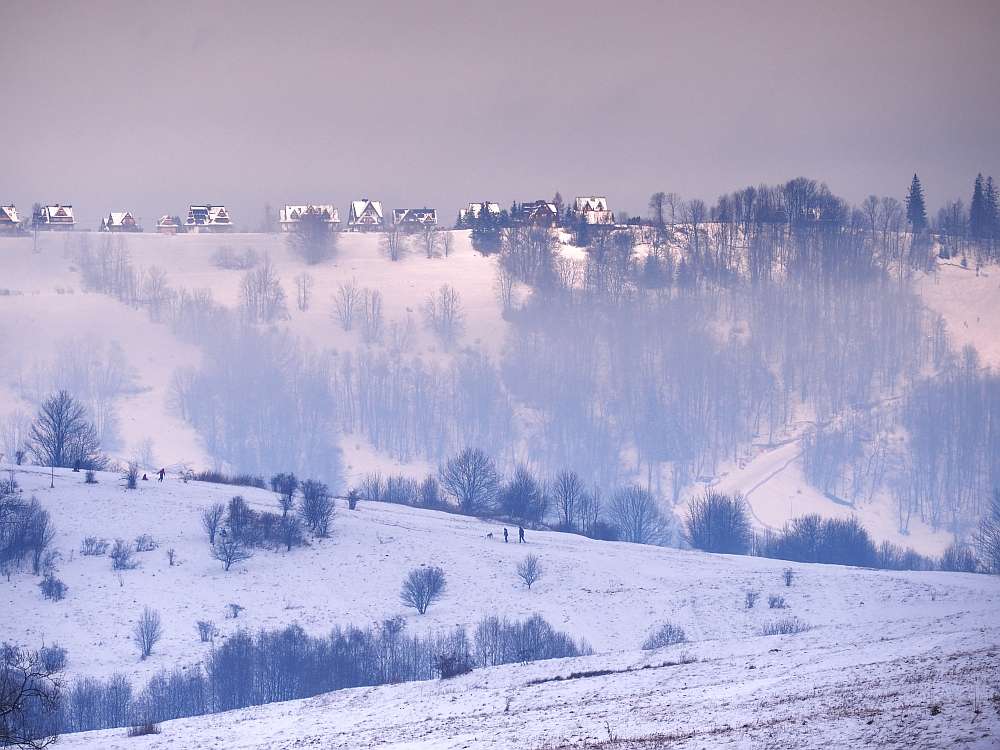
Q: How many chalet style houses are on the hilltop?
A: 11